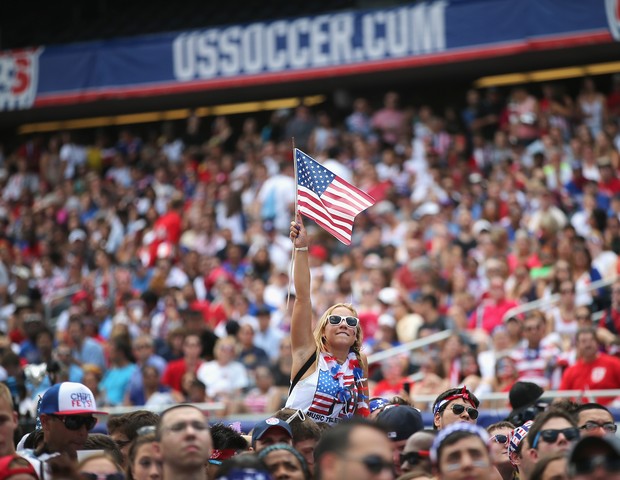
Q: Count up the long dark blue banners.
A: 1